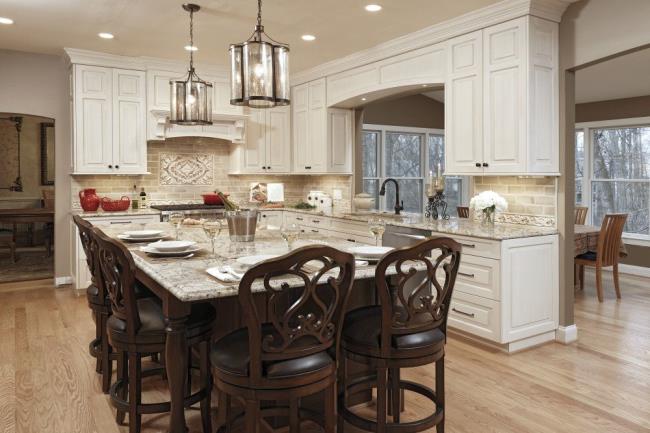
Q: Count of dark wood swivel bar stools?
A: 4